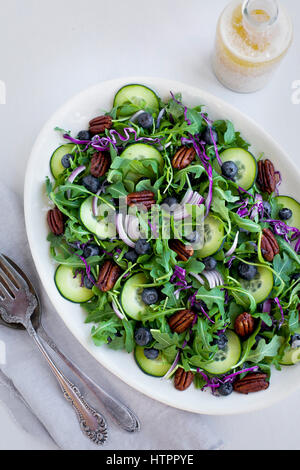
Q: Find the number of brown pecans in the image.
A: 13